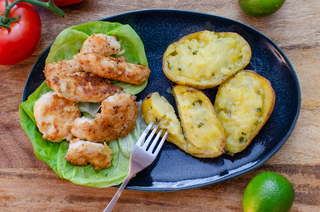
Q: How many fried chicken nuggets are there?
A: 7